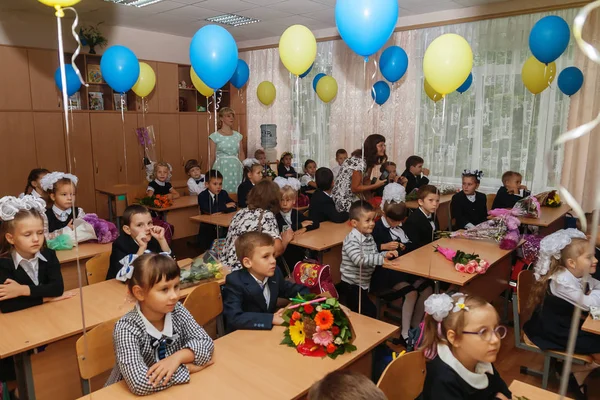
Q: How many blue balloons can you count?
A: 12